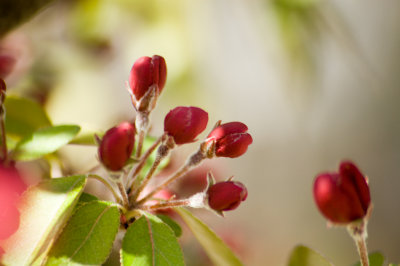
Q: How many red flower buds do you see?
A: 6